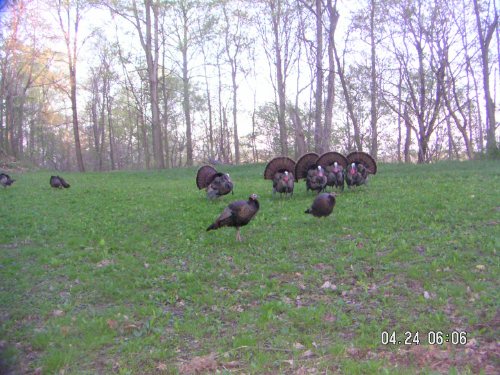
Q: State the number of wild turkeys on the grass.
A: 9